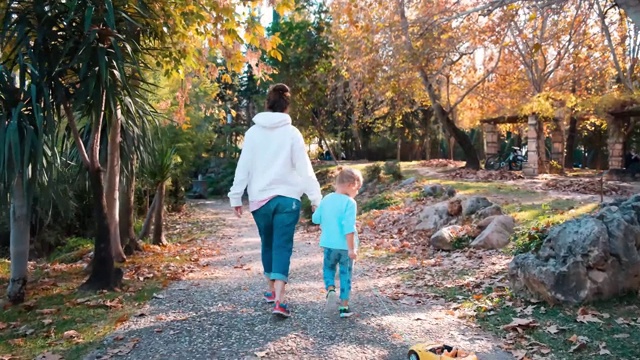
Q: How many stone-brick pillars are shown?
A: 4